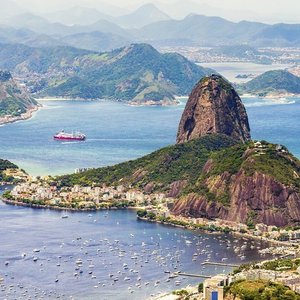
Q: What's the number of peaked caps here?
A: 0